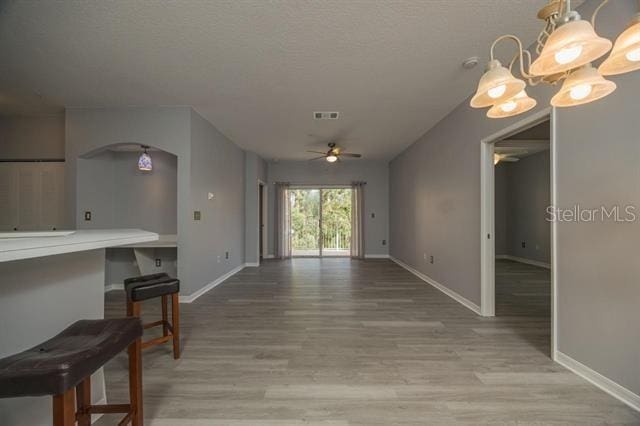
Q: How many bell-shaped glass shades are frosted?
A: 5